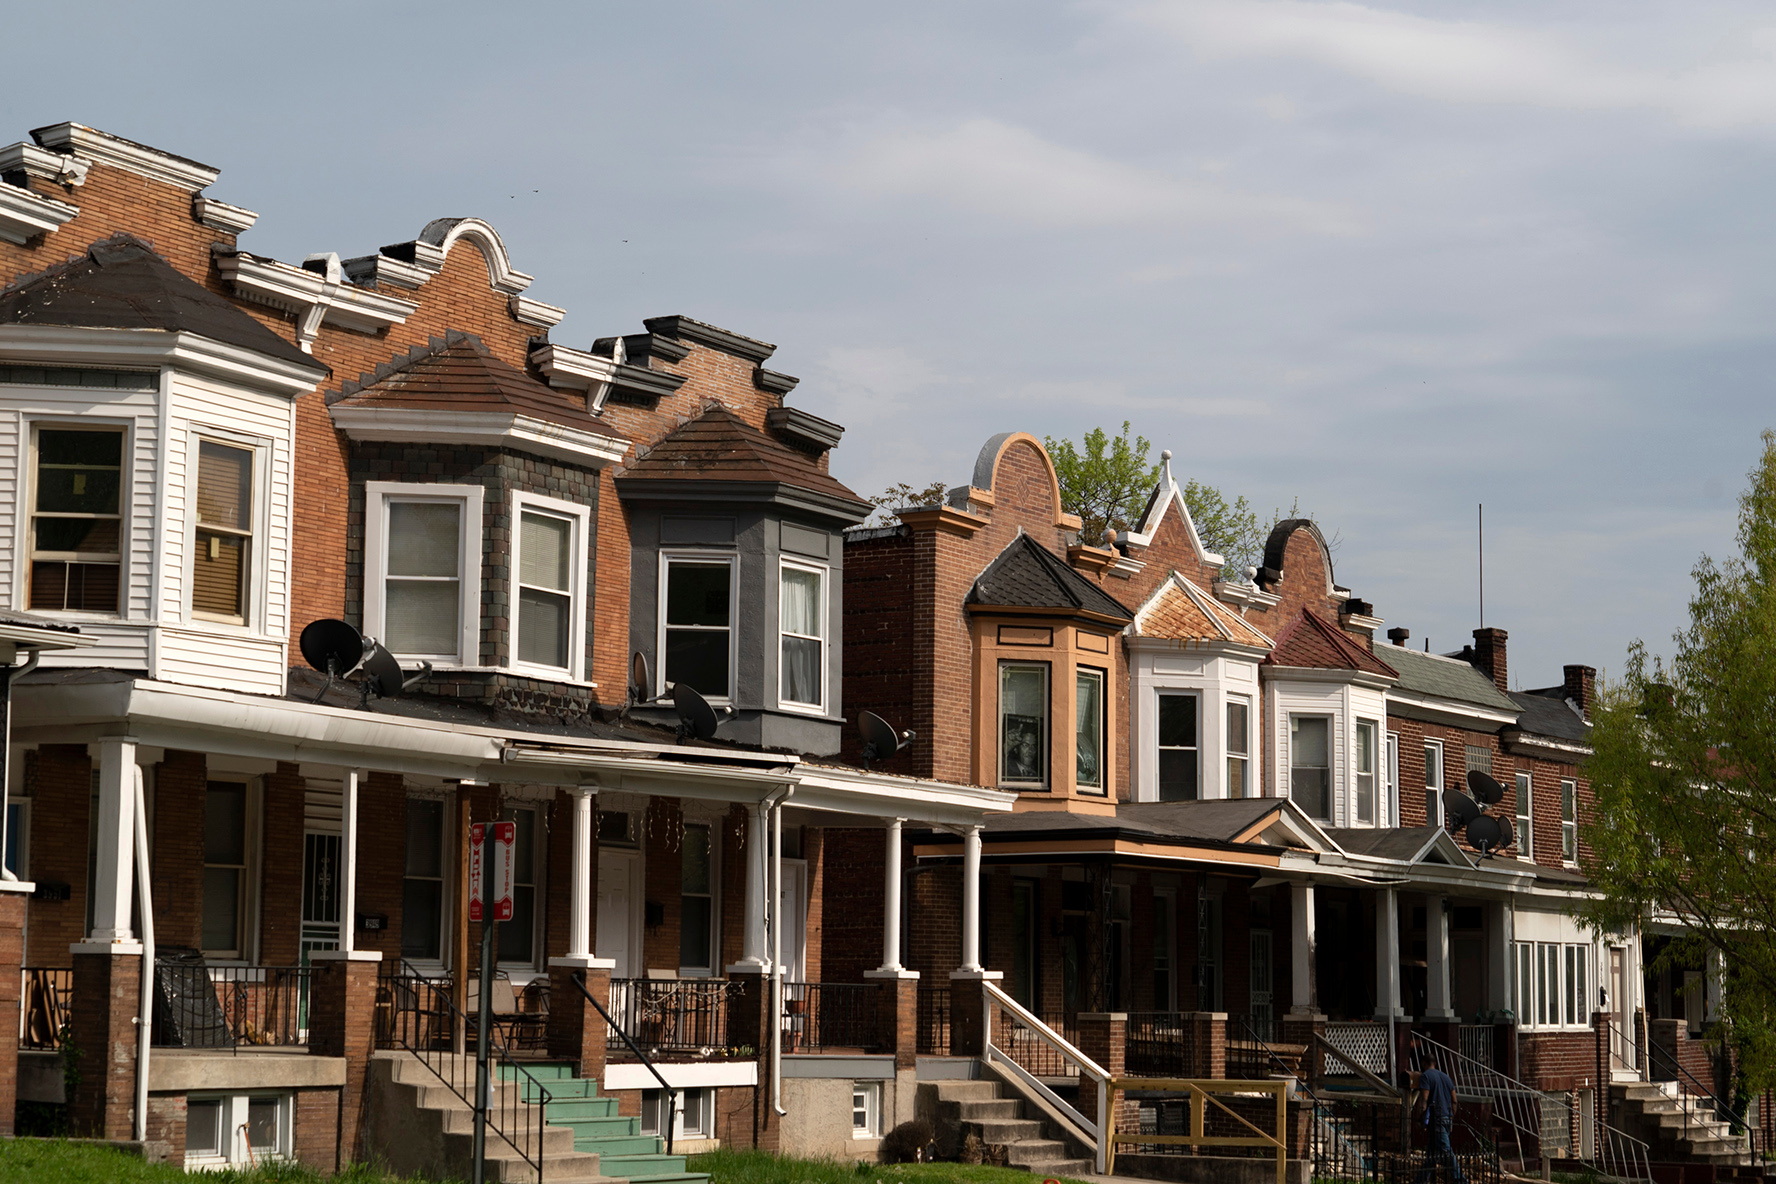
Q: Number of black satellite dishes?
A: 9